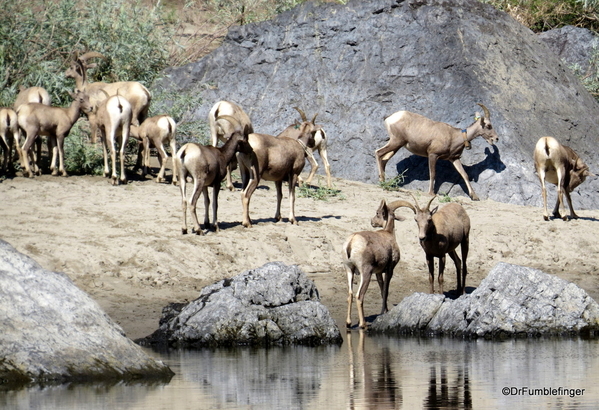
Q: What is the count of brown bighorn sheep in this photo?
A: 14